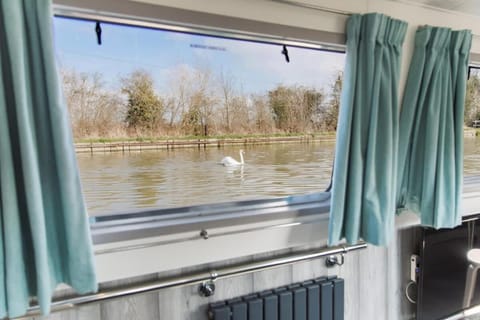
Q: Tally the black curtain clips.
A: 2